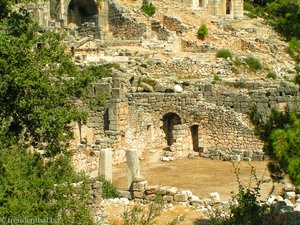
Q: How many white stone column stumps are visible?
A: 2